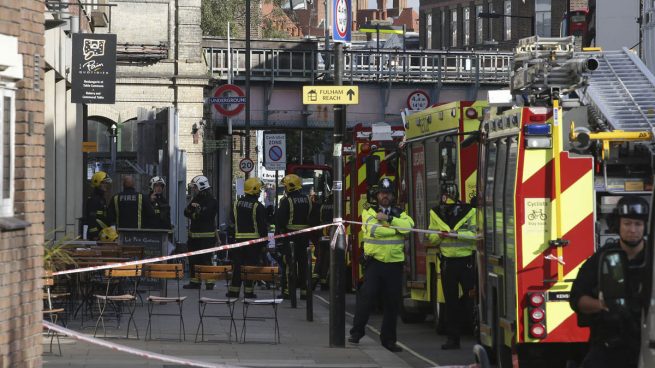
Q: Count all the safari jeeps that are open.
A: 0